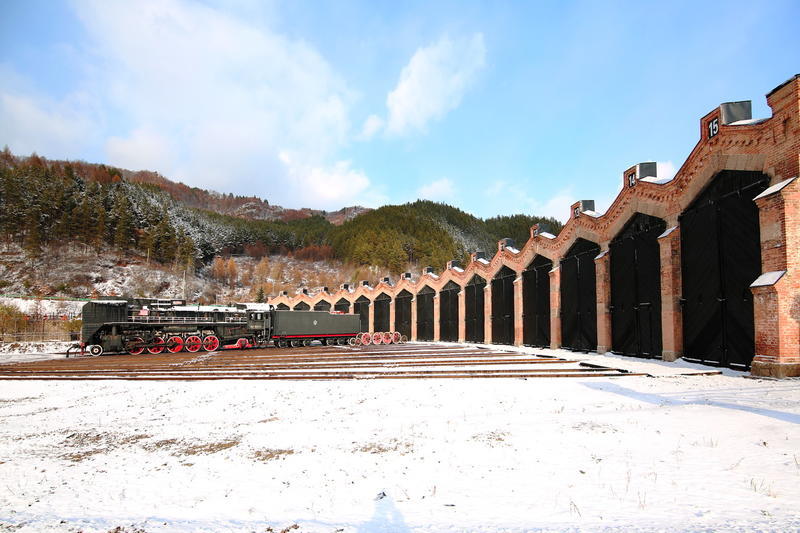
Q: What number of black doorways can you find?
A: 15